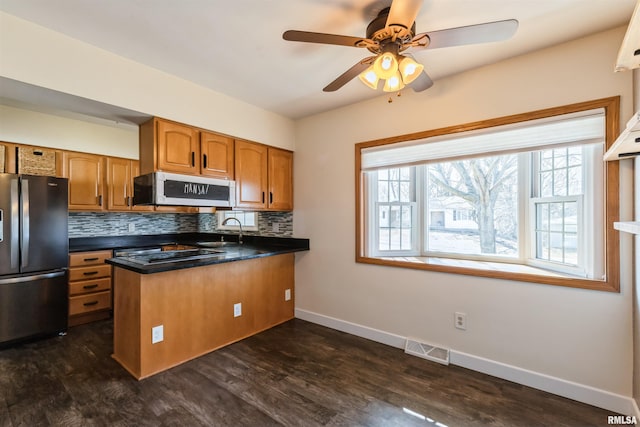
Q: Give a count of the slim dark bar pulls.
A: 10